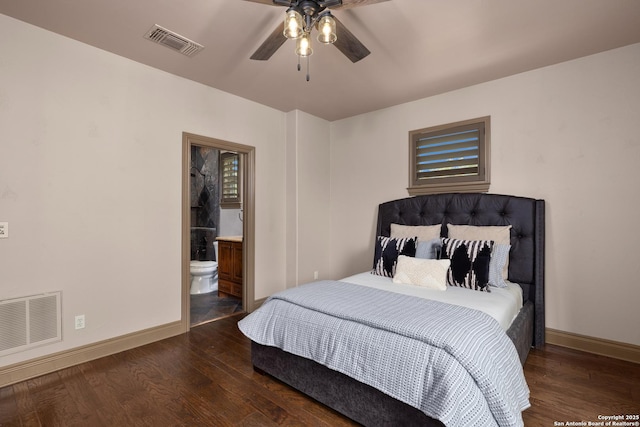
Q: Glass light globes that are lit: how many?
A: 3